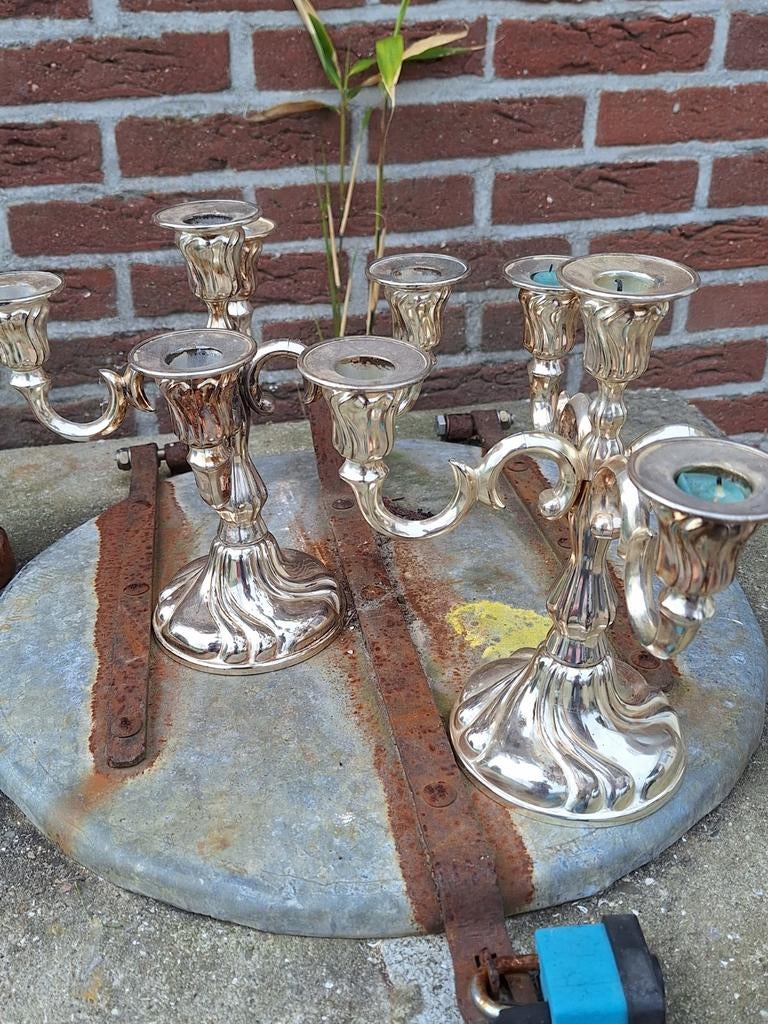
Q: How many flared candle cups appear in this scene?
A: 9